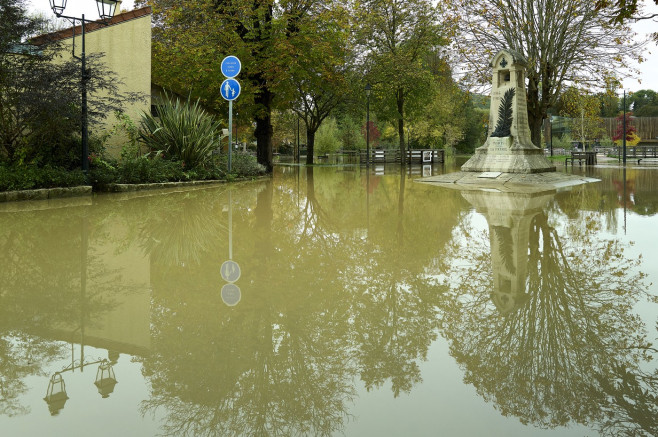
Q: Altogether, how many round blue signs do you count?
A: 2